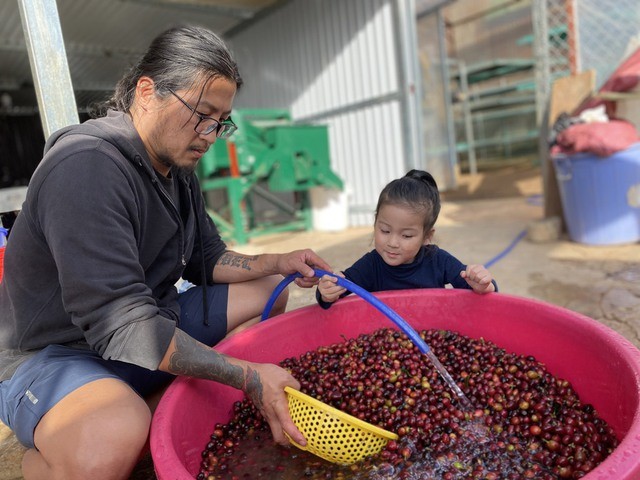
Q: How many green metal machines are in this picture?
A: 1